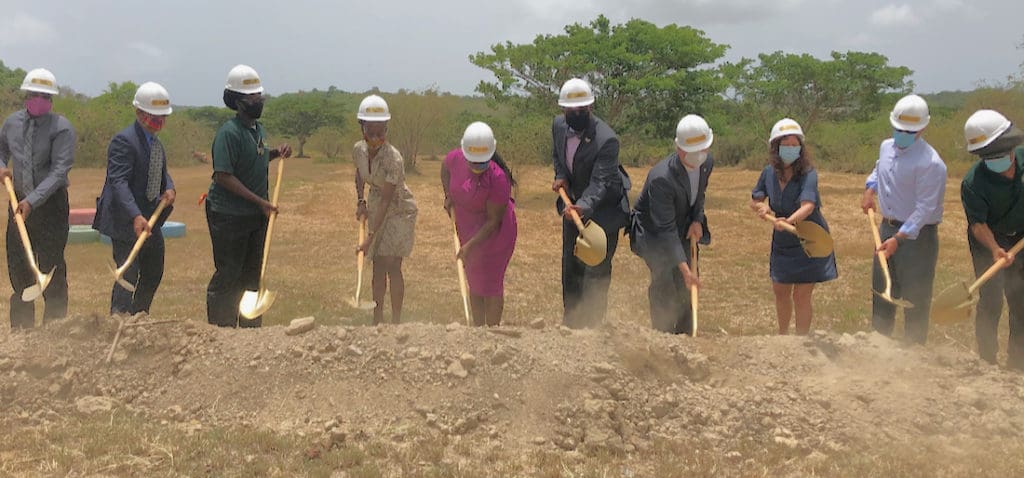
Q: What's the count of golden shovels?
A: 10